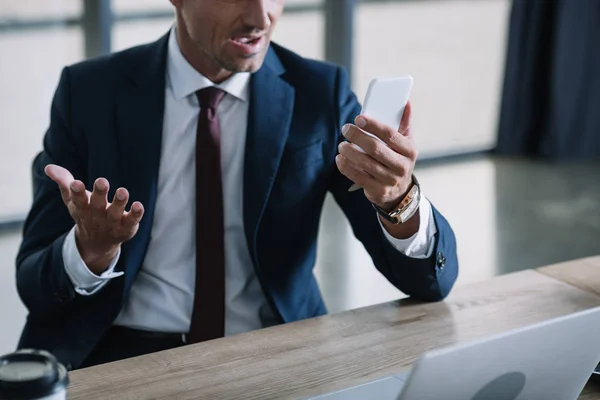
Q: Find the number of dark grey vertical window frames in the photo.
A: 2